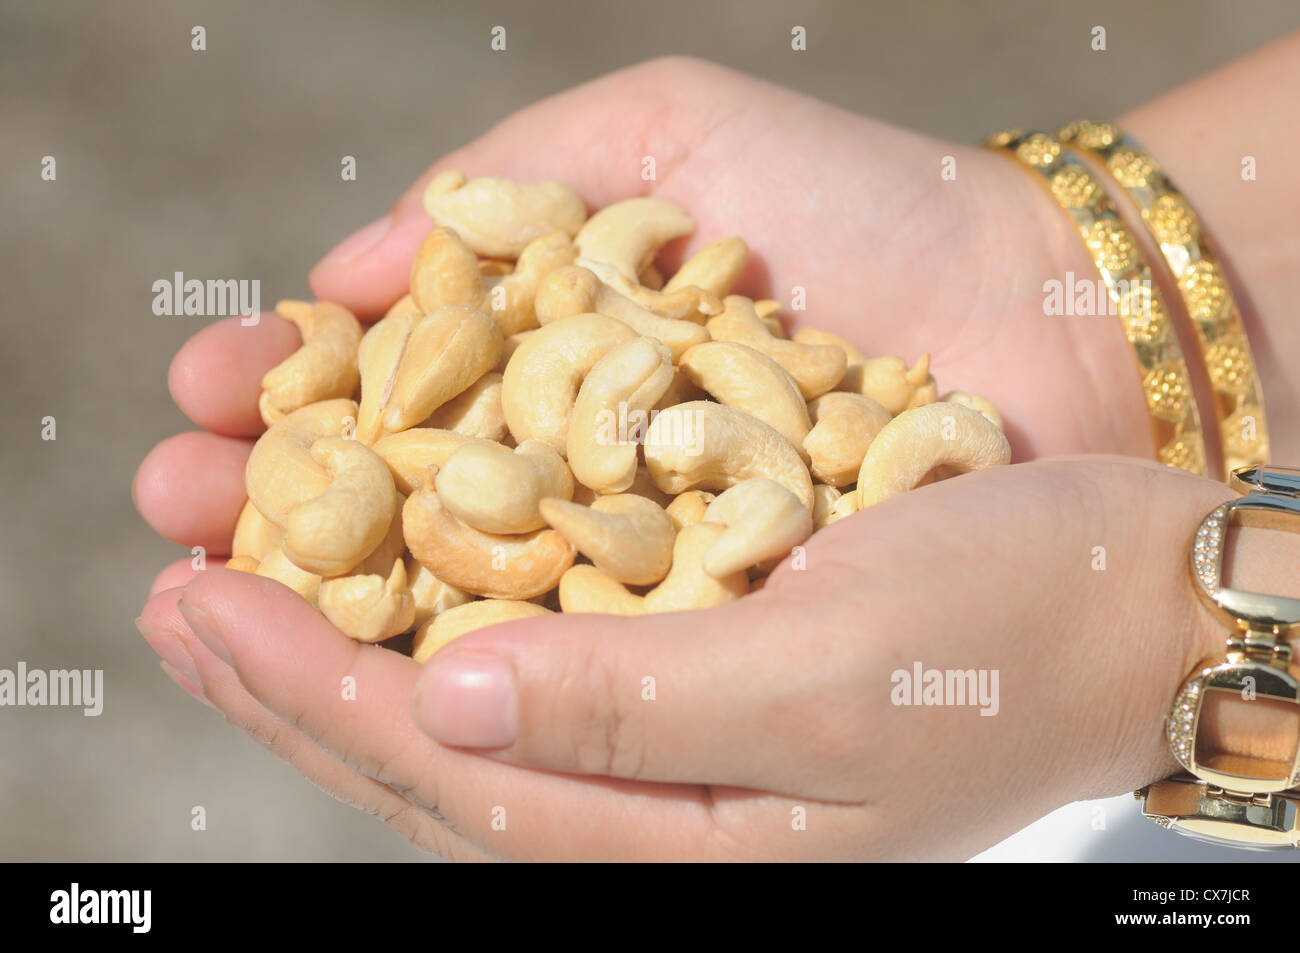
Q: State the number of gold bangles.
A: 2